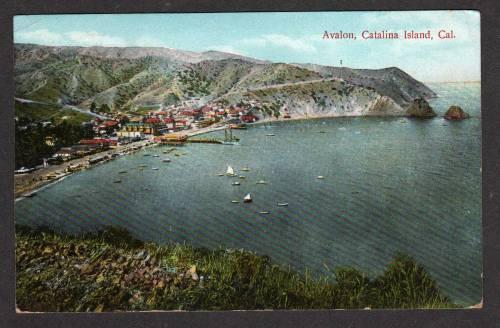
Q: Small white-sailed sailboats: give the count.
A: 2